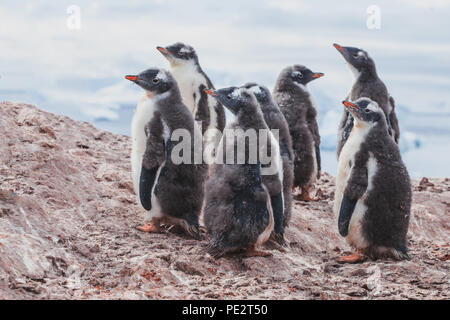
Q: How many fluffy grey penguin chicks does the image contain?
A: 7